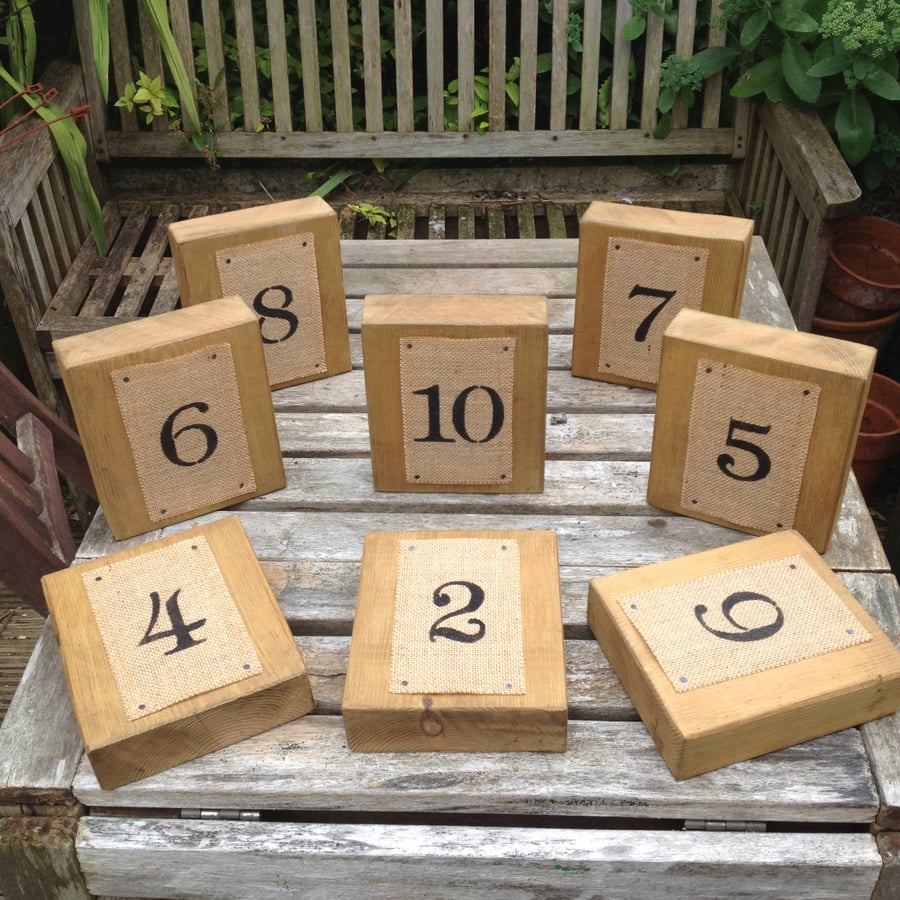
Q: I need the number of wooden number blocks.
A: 8